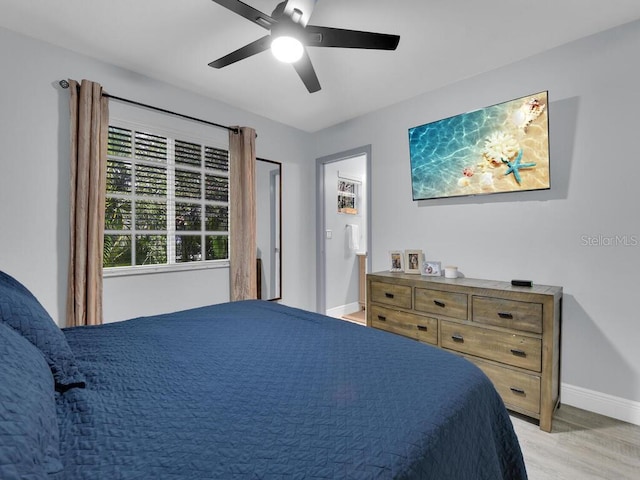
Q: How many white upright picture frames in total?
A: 2